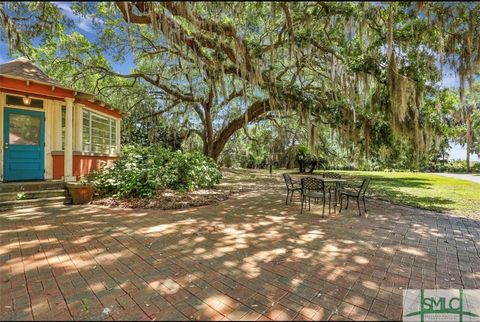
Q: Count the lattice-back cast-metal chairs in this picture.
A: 4